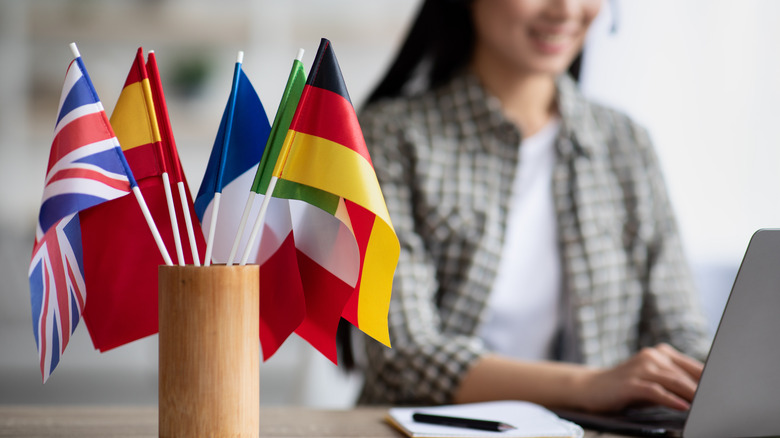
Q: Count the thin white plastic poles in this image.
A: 6